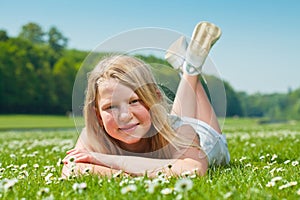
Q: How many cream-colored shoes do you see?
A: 2